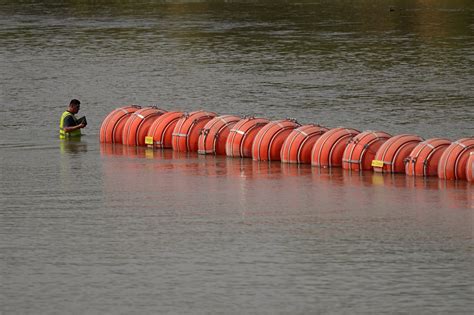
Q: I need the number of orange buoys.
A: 14